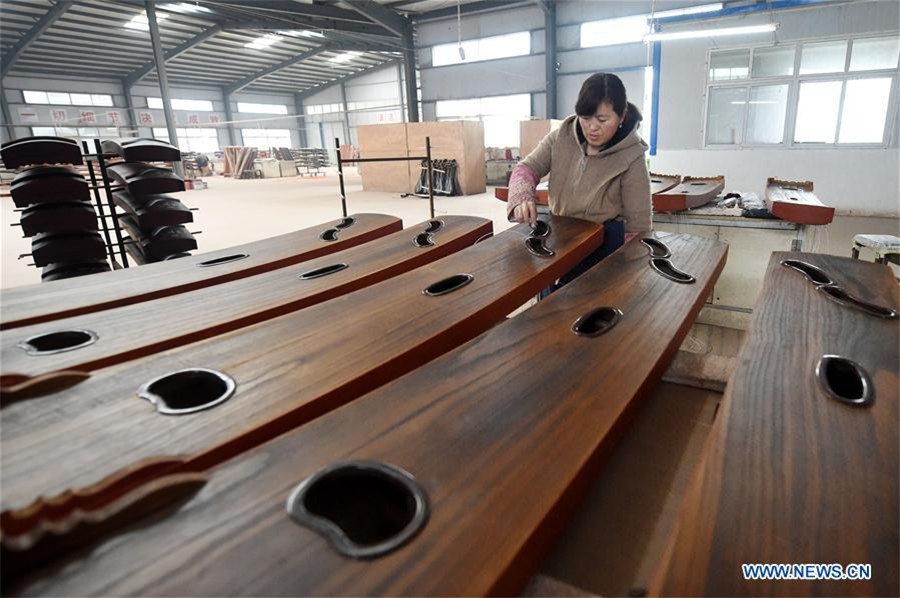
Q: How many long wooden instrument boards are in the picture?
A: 5